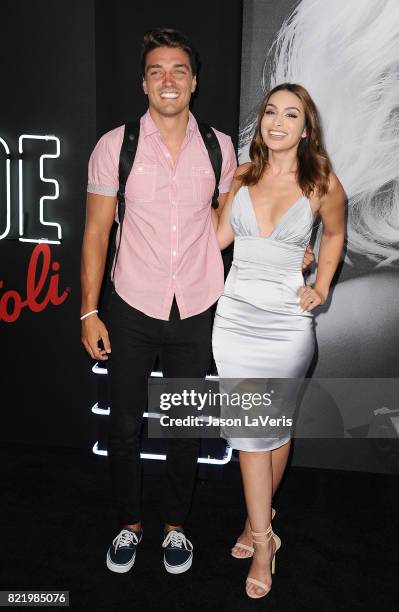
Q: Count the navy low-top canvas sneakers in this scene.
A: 2